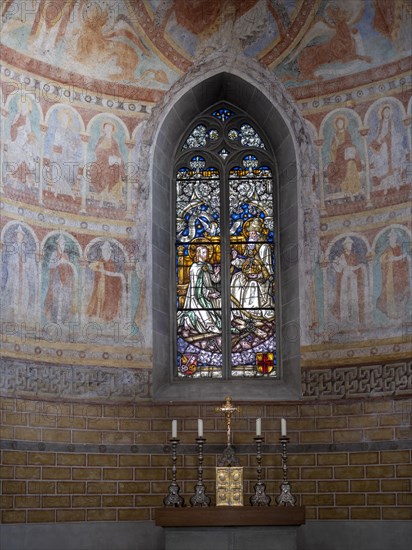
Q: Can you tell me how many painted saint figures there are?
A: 10